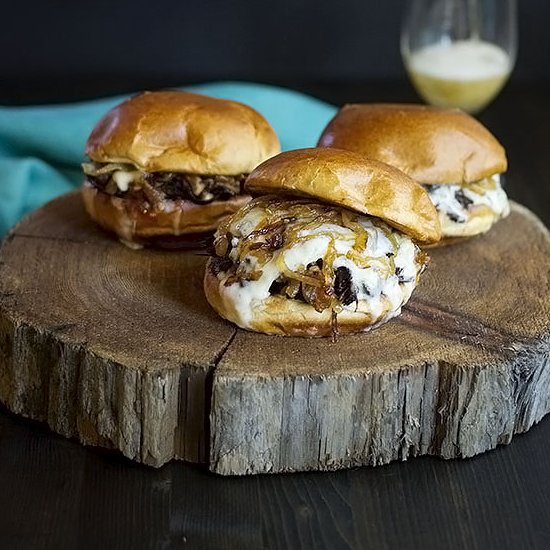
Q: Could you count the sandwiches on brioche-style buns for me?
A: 3